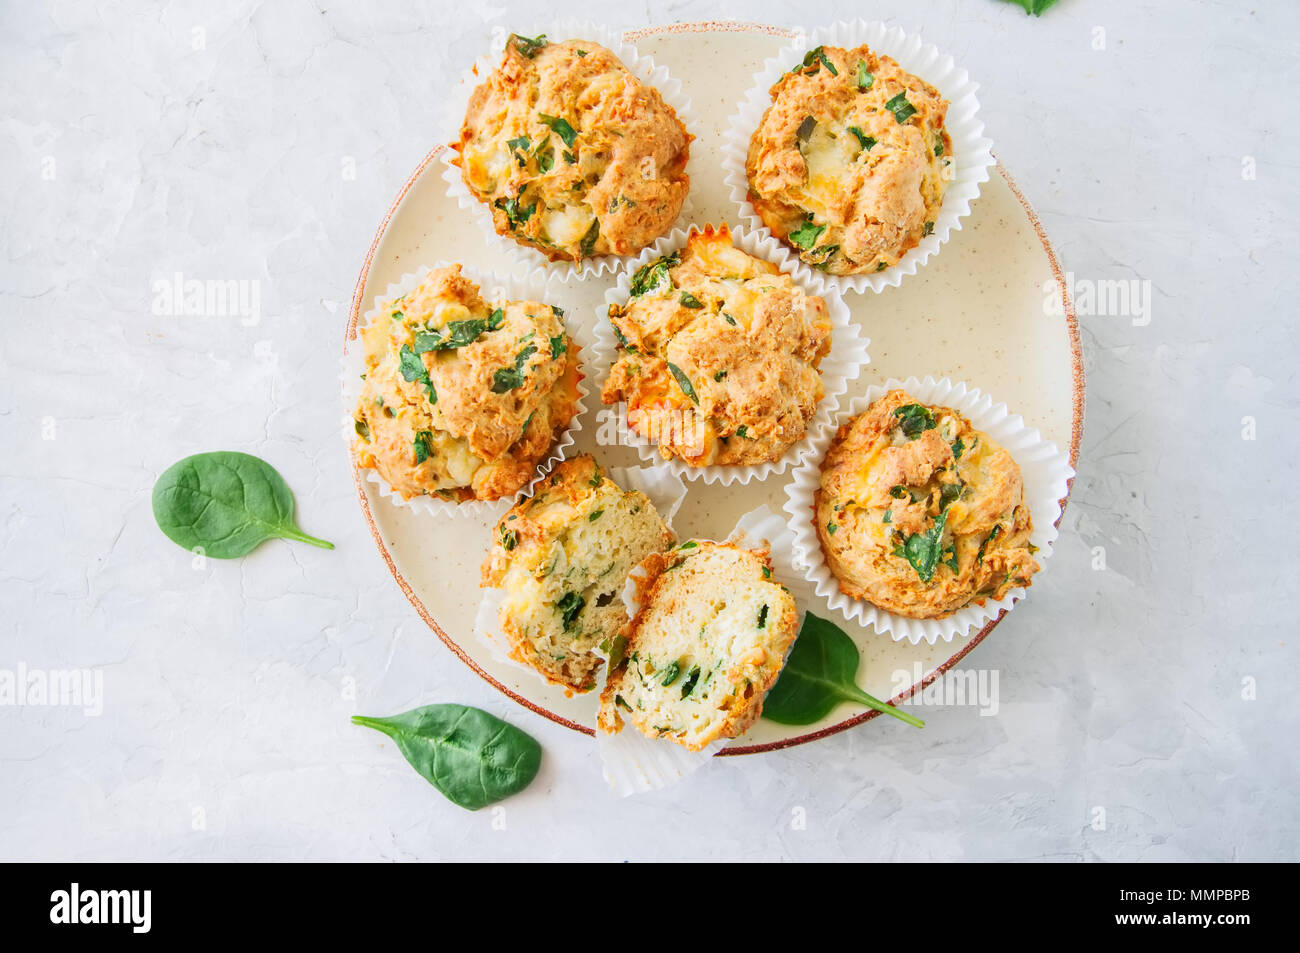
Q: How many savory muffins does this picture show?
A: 6